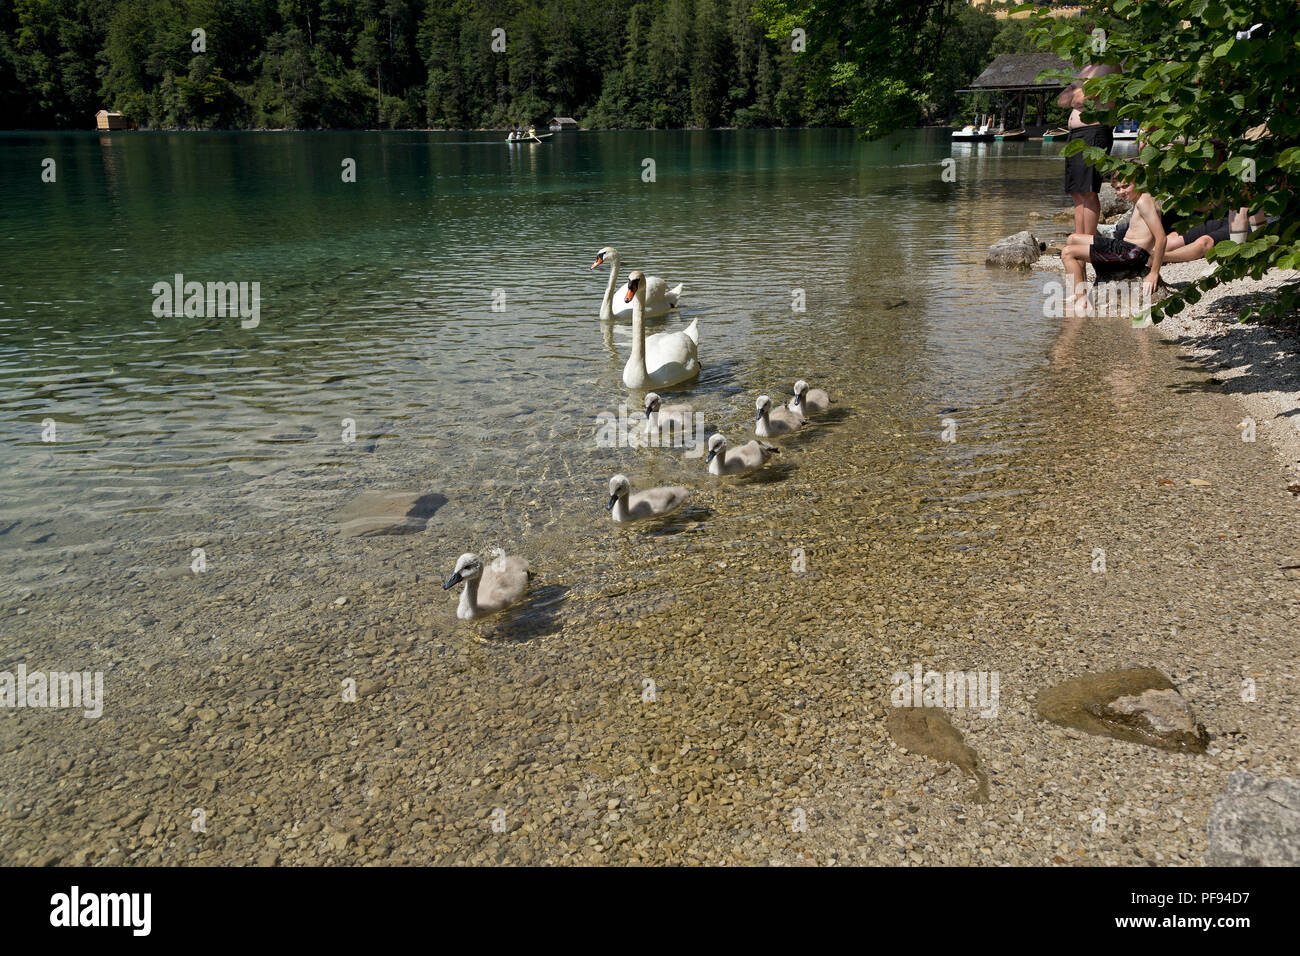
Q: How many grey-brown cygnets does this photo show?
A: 6